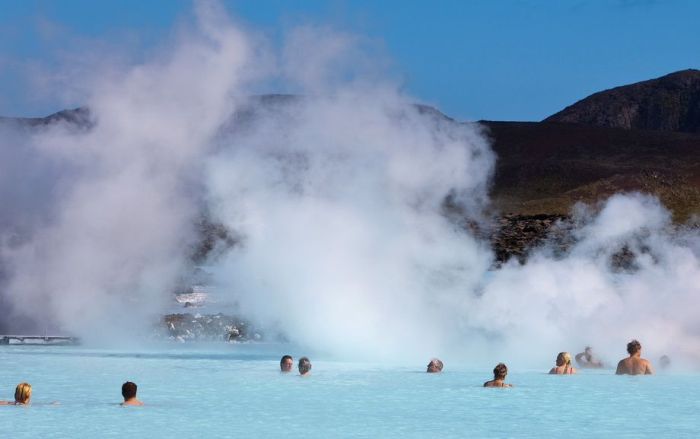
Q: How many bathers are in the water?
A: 10